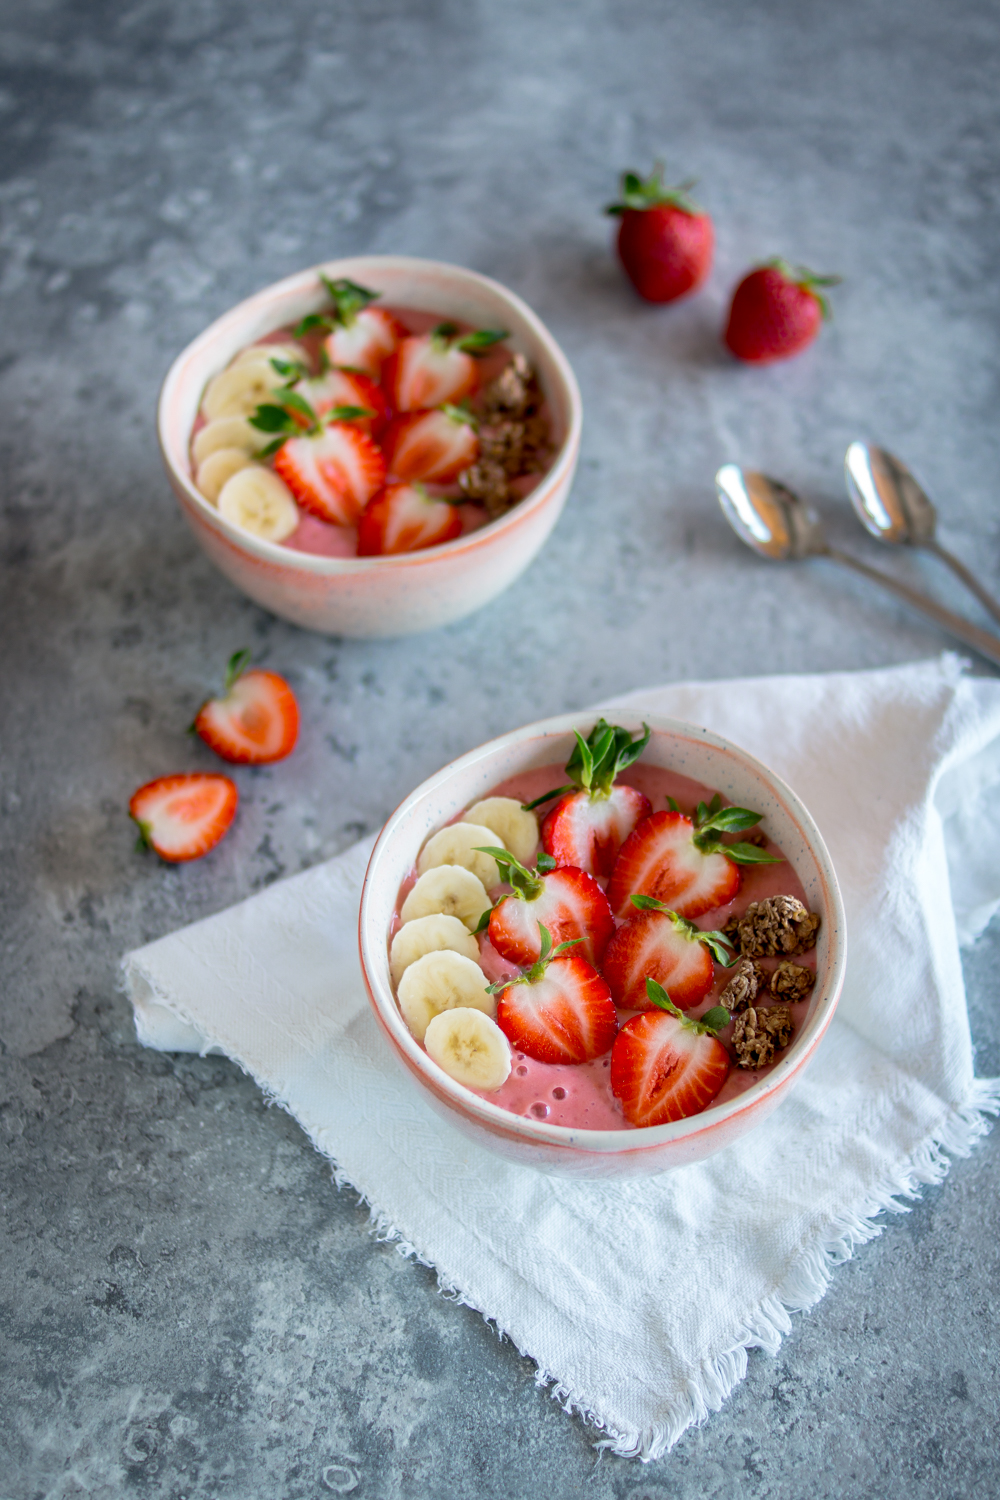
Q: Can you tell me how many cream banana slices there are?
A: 11